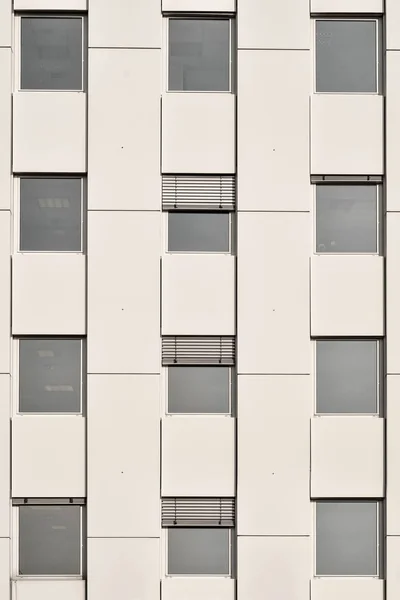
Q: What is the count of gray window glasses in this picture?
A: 12